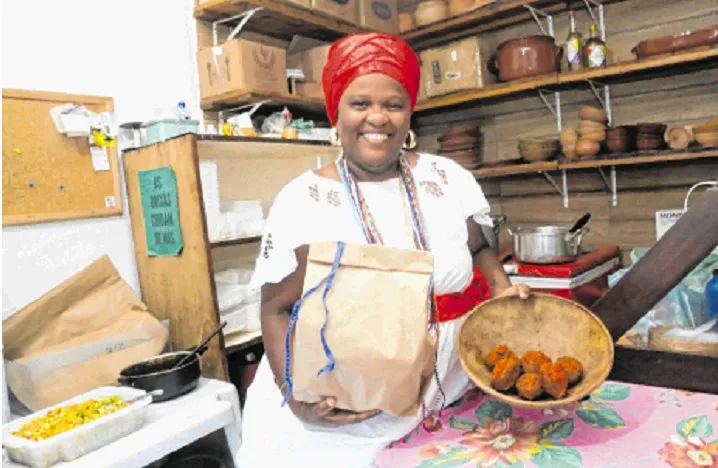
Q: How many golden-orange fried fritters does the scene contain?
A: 6